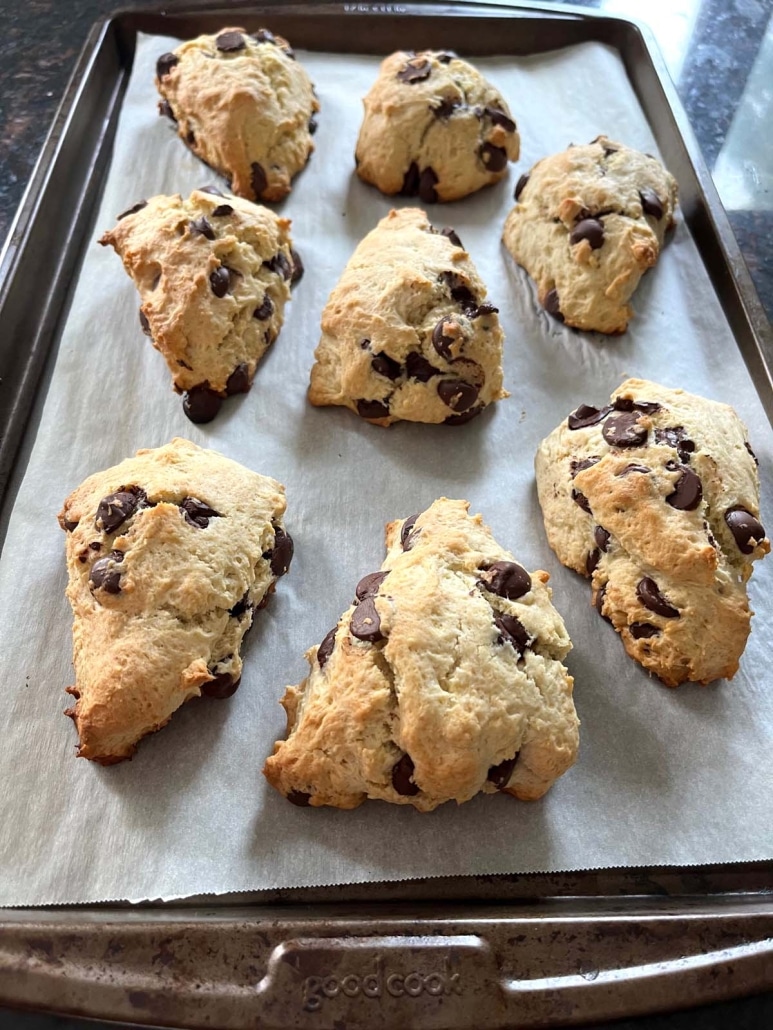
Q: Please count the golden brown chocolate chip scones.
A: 8